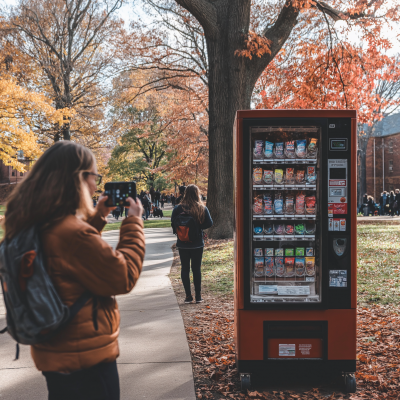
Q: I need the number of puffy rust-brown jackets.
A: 1